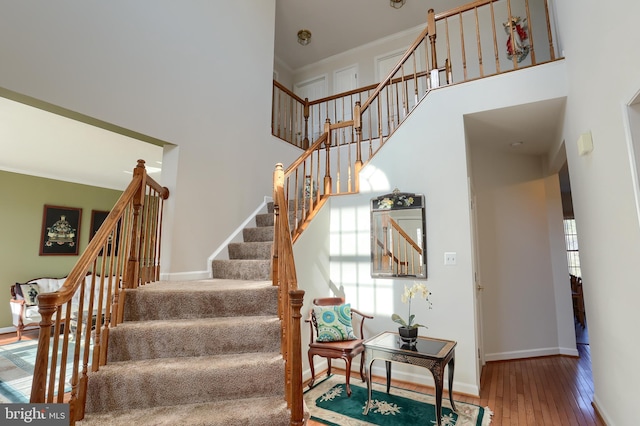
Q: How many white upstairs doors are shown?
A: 3